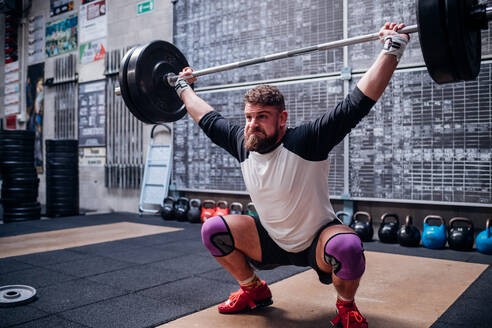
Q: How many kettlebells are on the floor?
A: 14